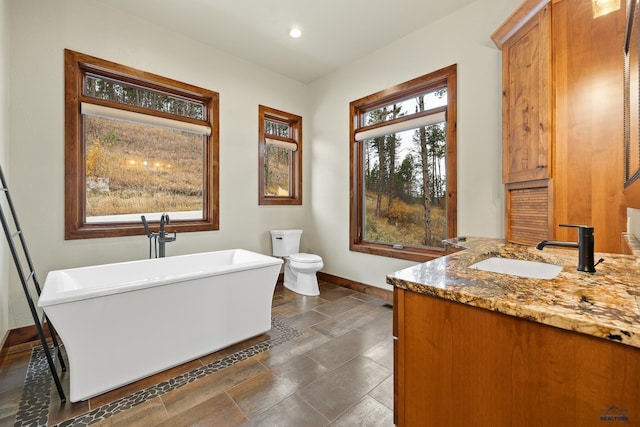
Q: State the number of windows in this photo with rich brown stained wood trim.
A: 3